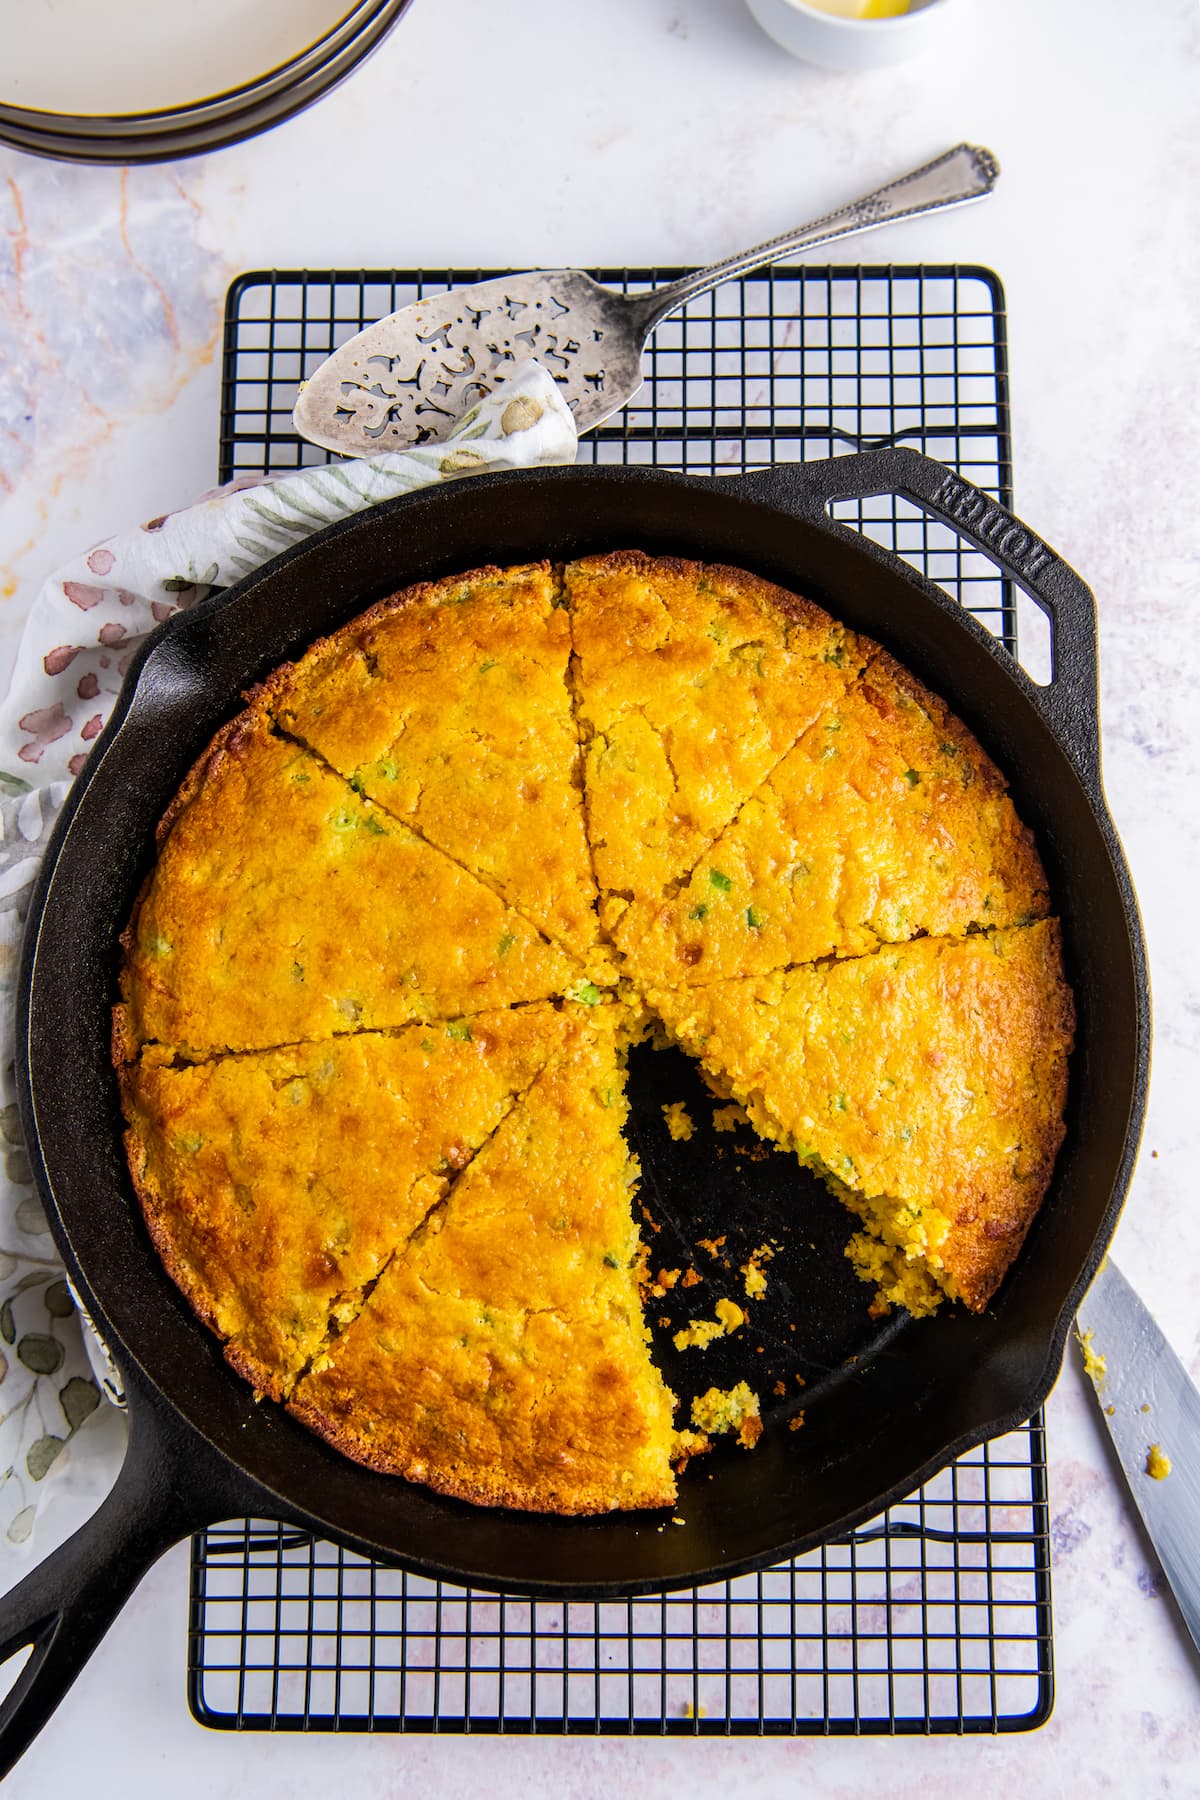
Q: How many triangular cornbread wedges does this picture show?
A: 7